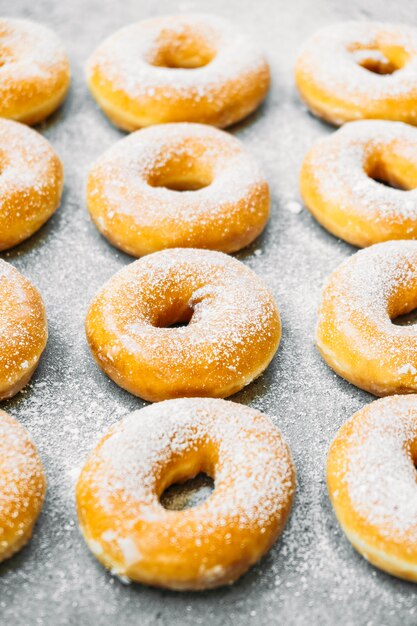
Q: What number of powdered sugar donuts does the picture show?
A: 12